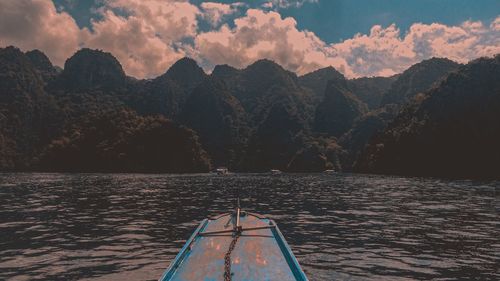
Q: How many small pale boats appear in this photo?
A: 3